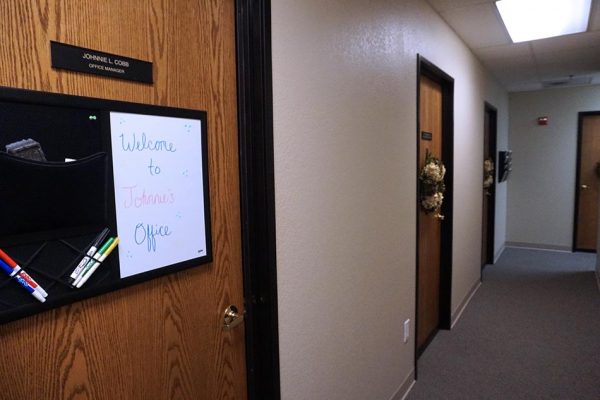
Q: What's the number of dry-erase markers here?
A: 5